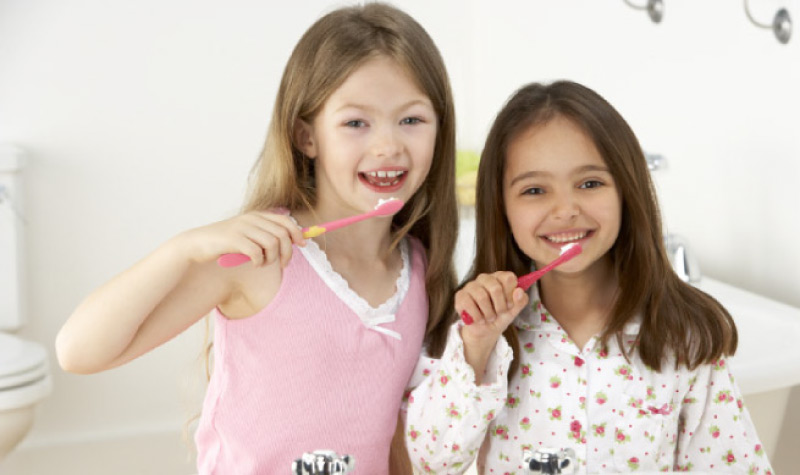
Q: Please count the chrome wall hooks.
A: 2